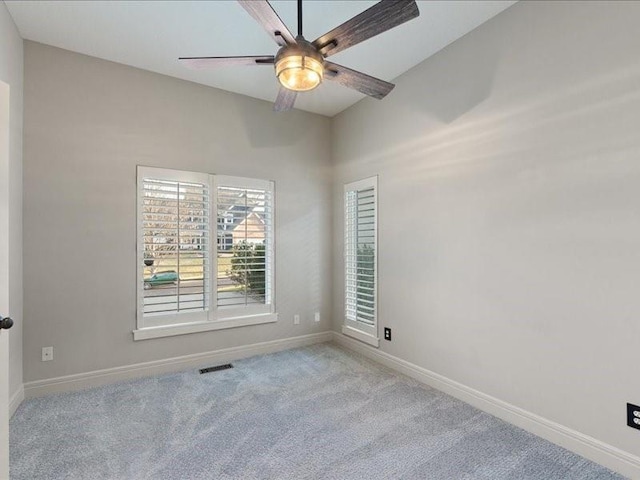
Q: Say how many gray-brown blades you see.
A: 5